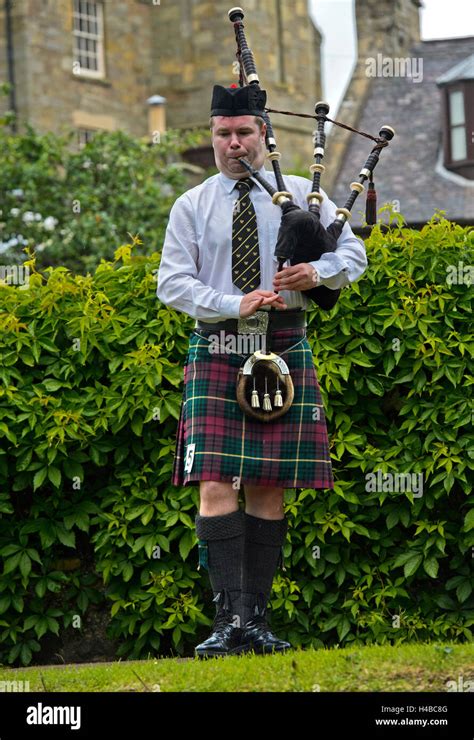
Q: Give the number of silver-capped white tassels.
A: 3